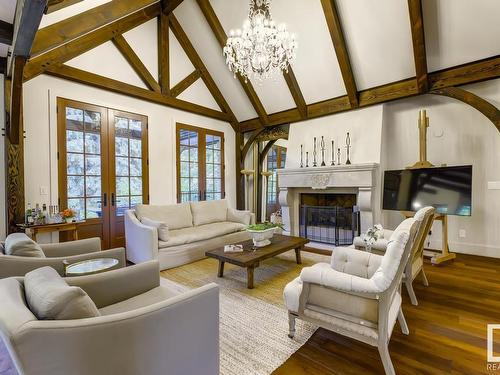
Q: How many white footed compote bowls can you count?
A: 1